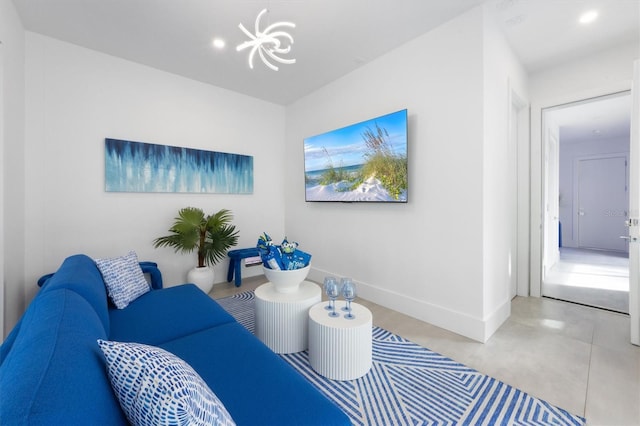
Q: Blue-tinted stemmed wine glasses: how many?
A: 4